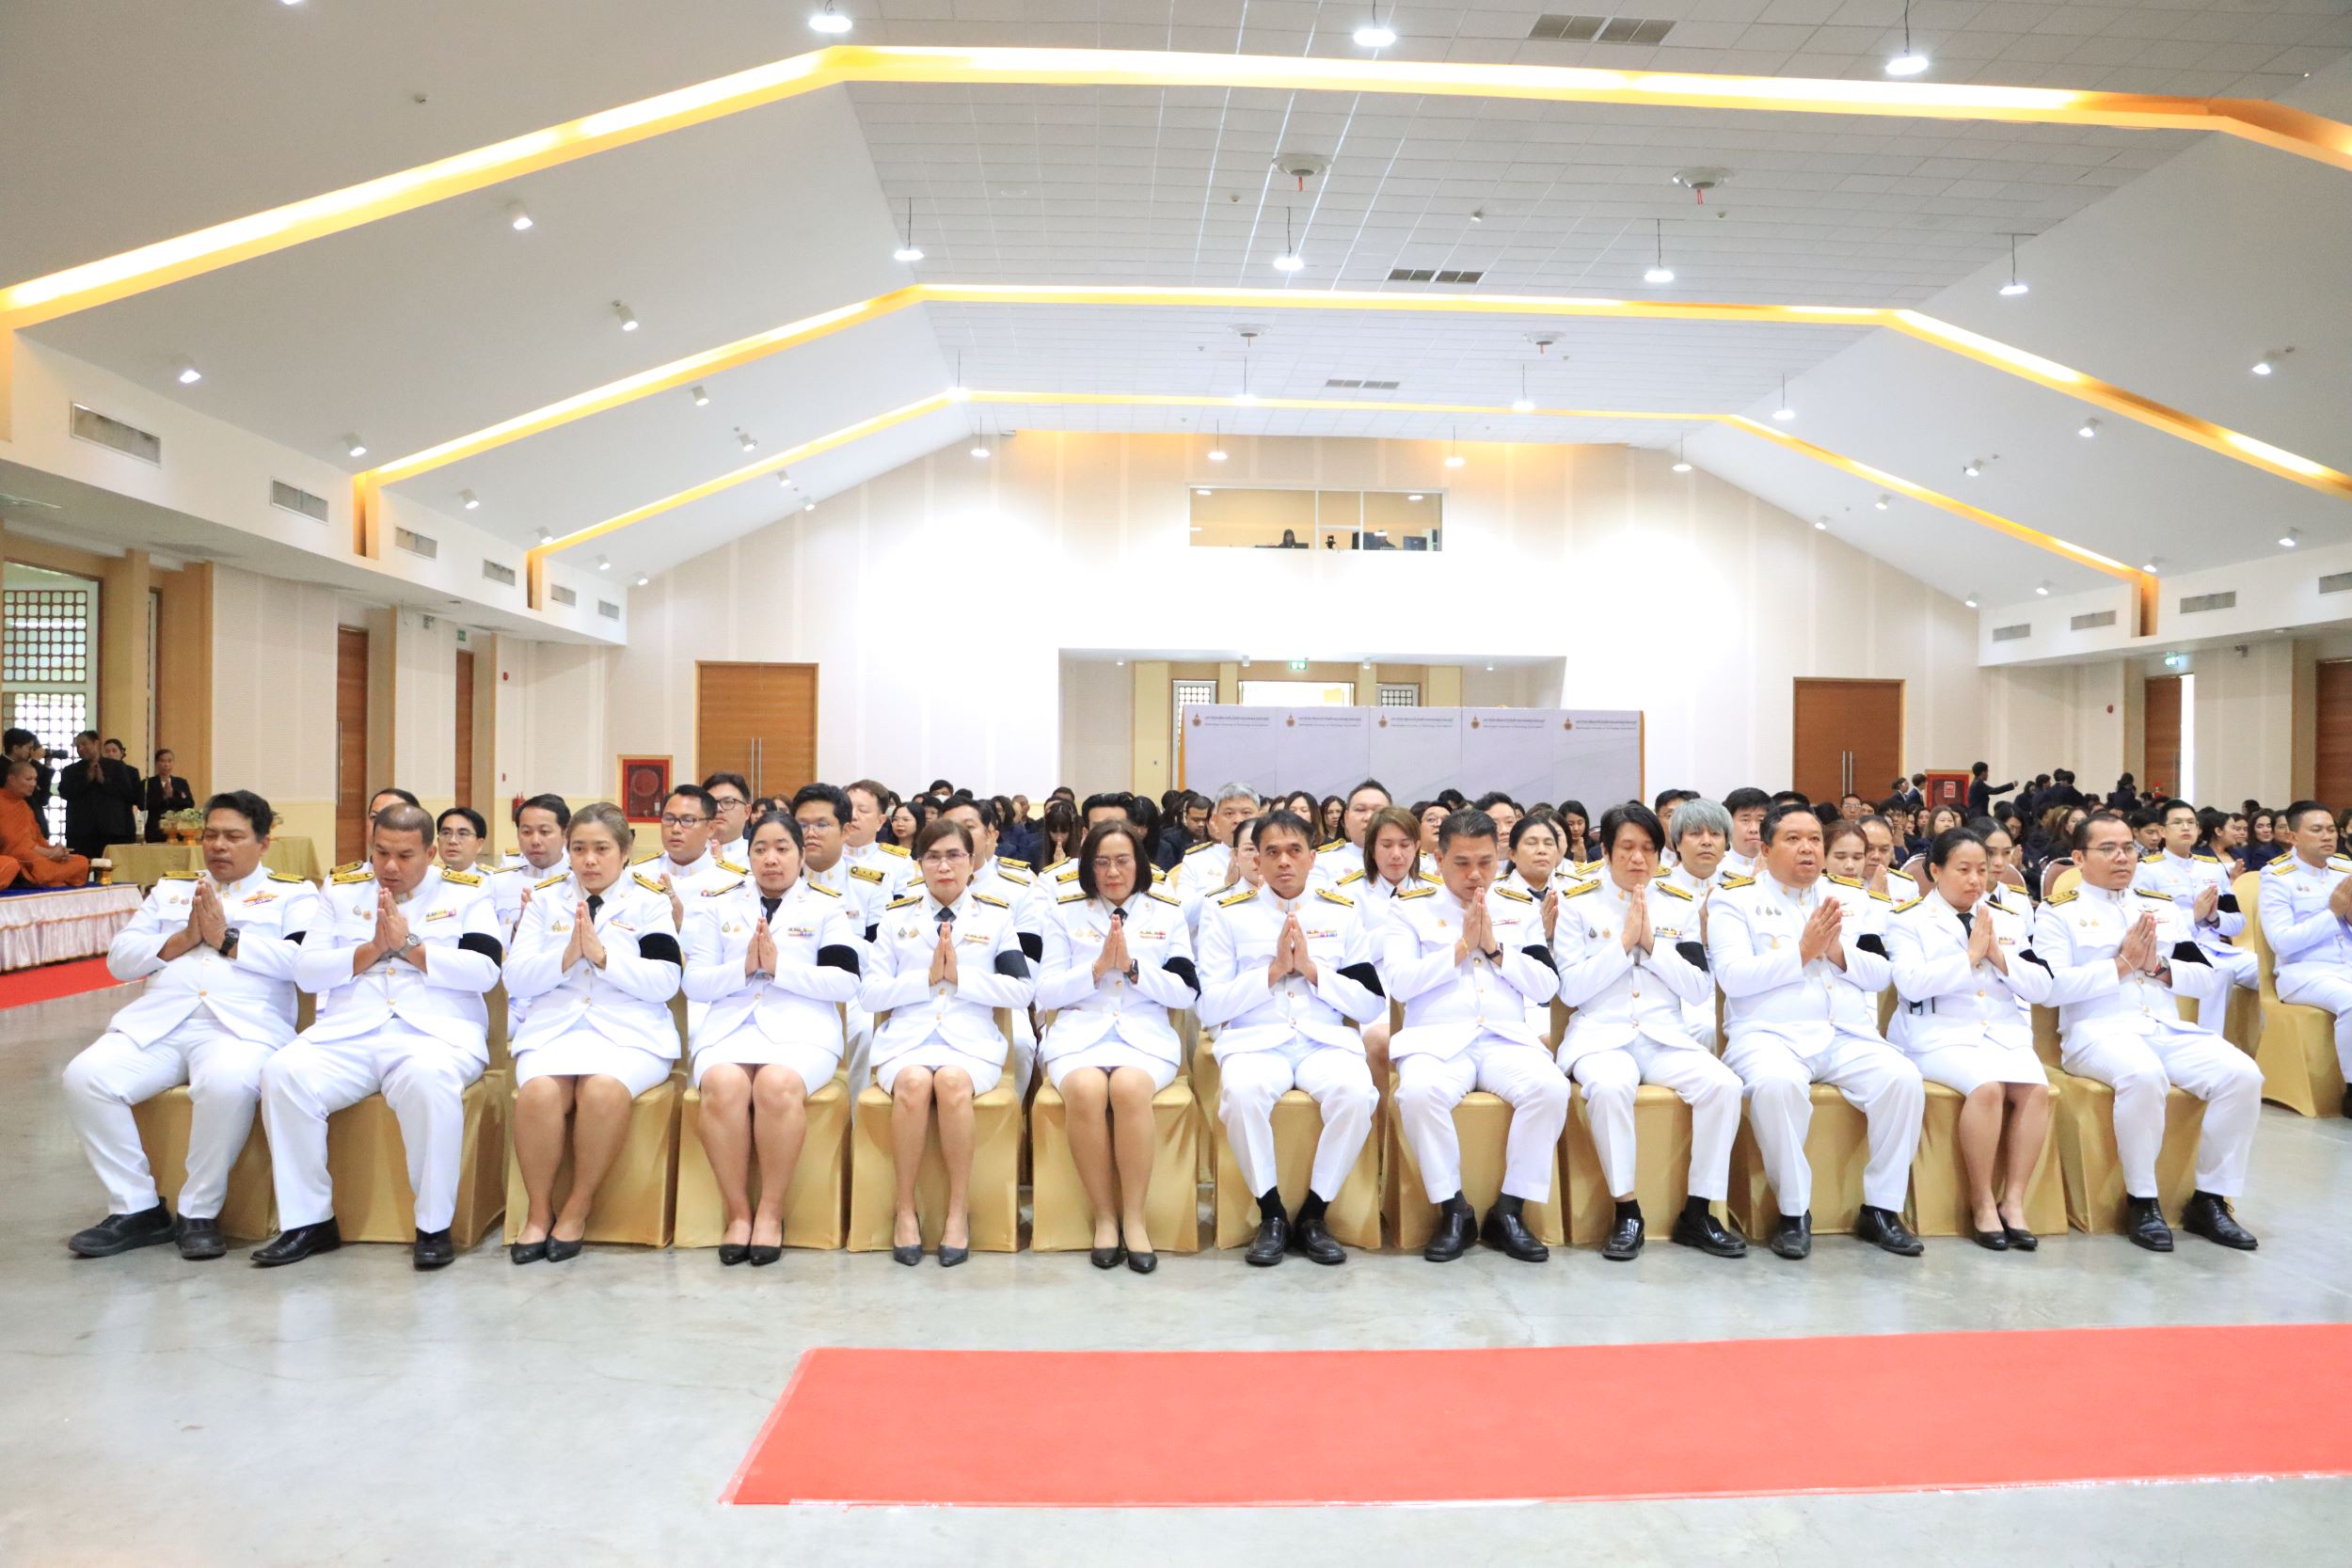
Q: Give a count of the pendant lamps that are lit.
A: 15